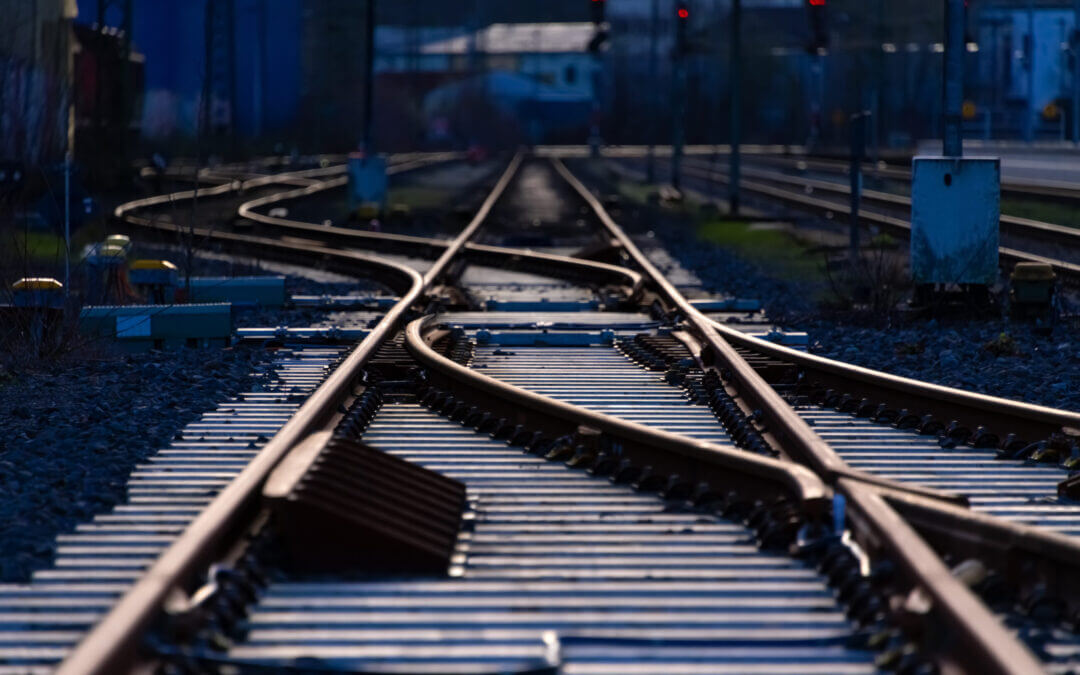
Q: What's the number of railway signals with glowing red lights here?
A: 3